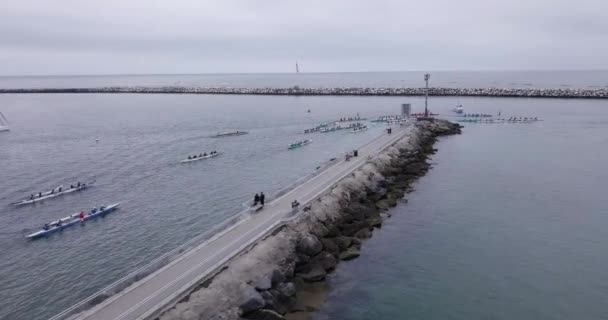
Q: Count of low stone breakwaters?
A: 2